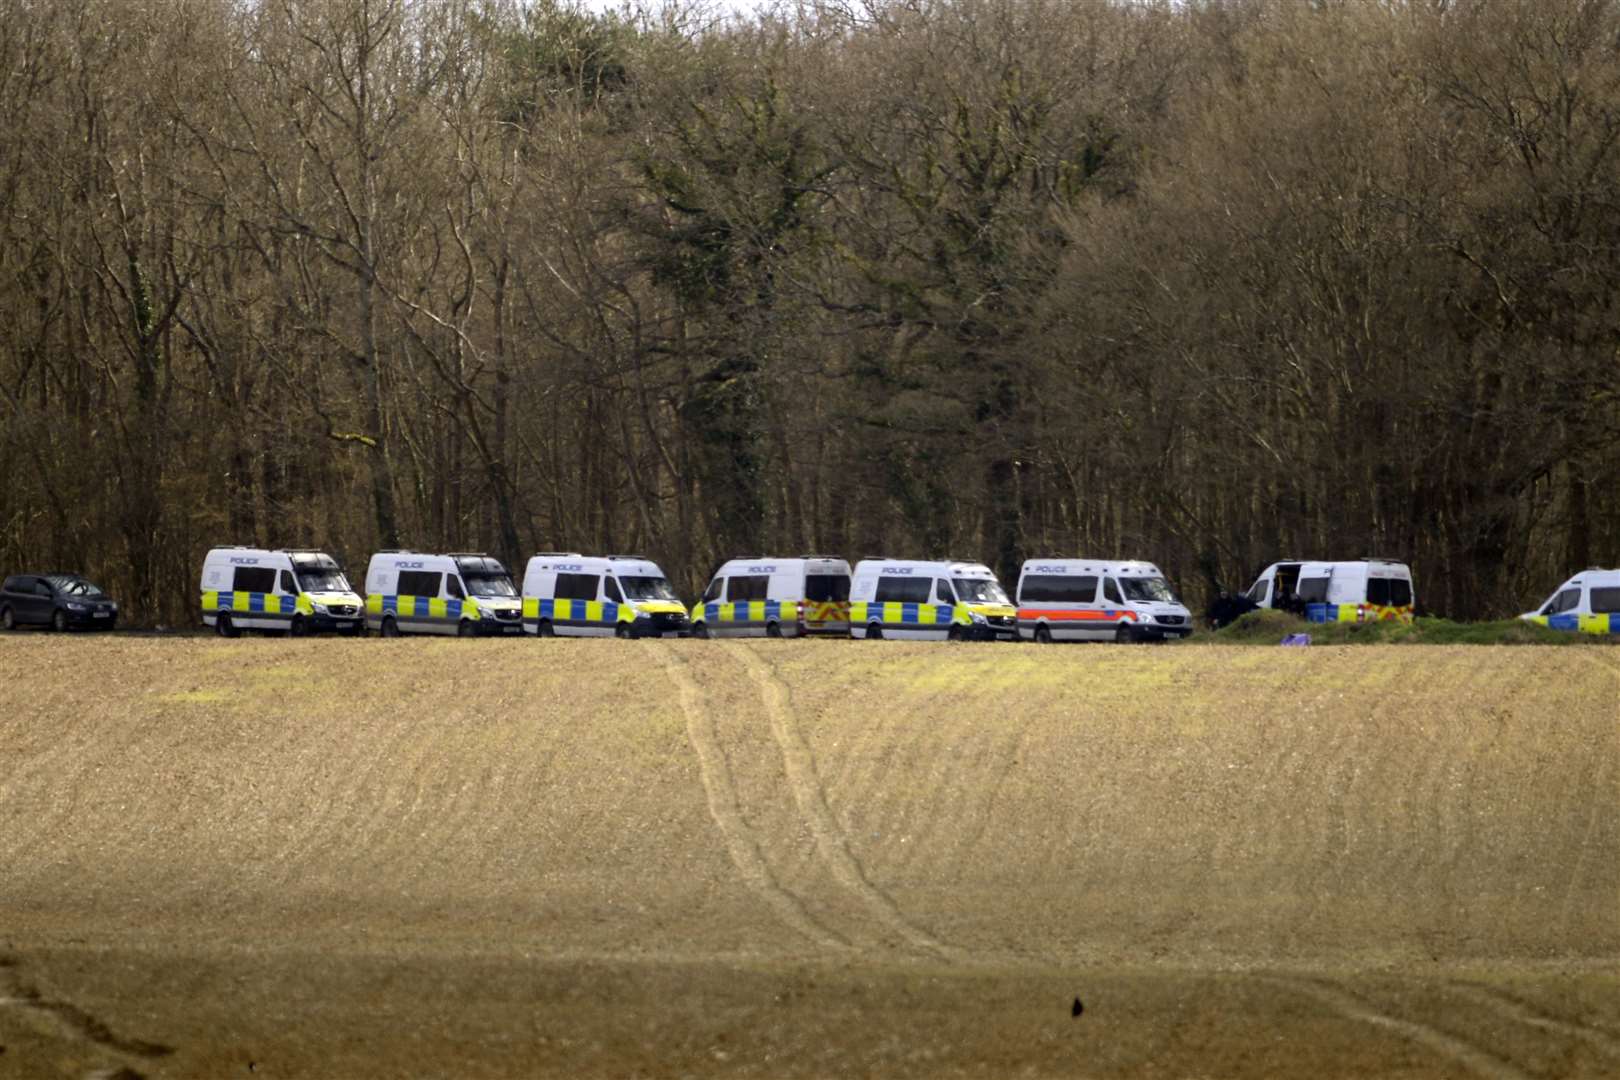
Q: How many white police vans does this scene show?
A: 8